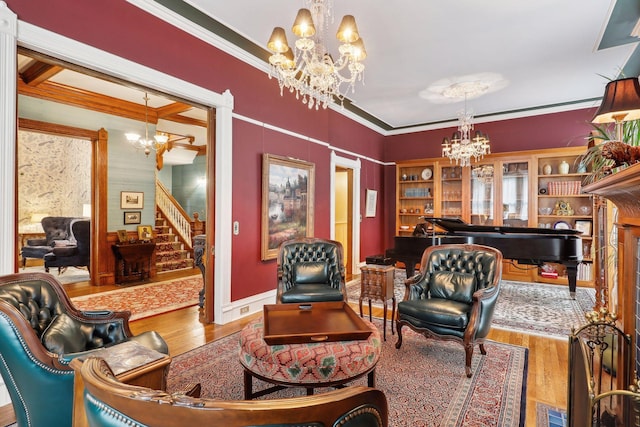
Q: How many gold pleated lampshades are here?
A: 5